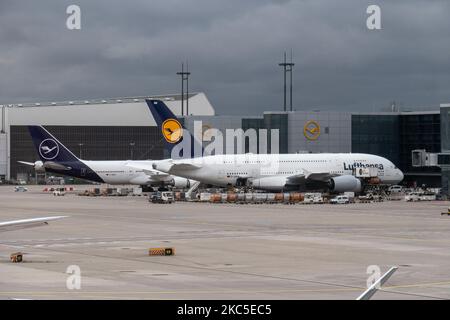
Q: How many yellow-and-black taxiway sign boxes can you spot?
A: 2